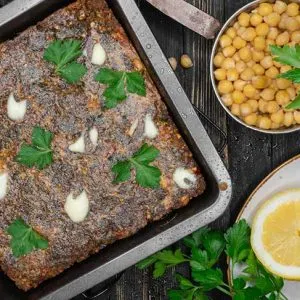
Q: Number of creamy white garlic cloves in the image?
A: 8